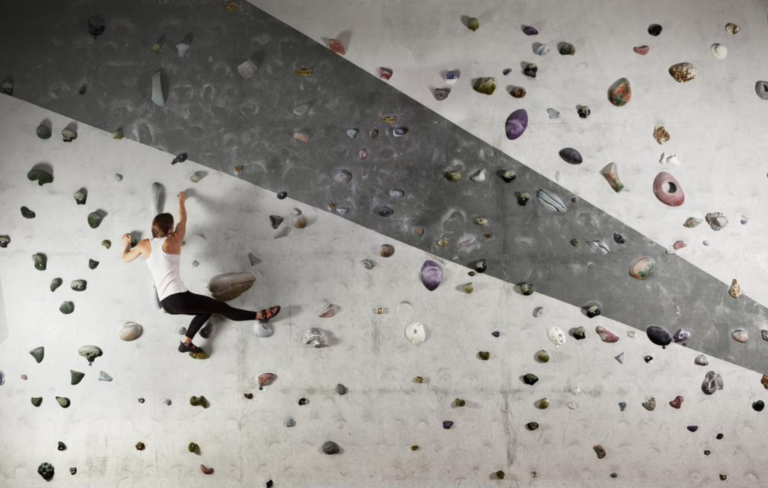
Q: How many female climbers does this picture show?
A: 1